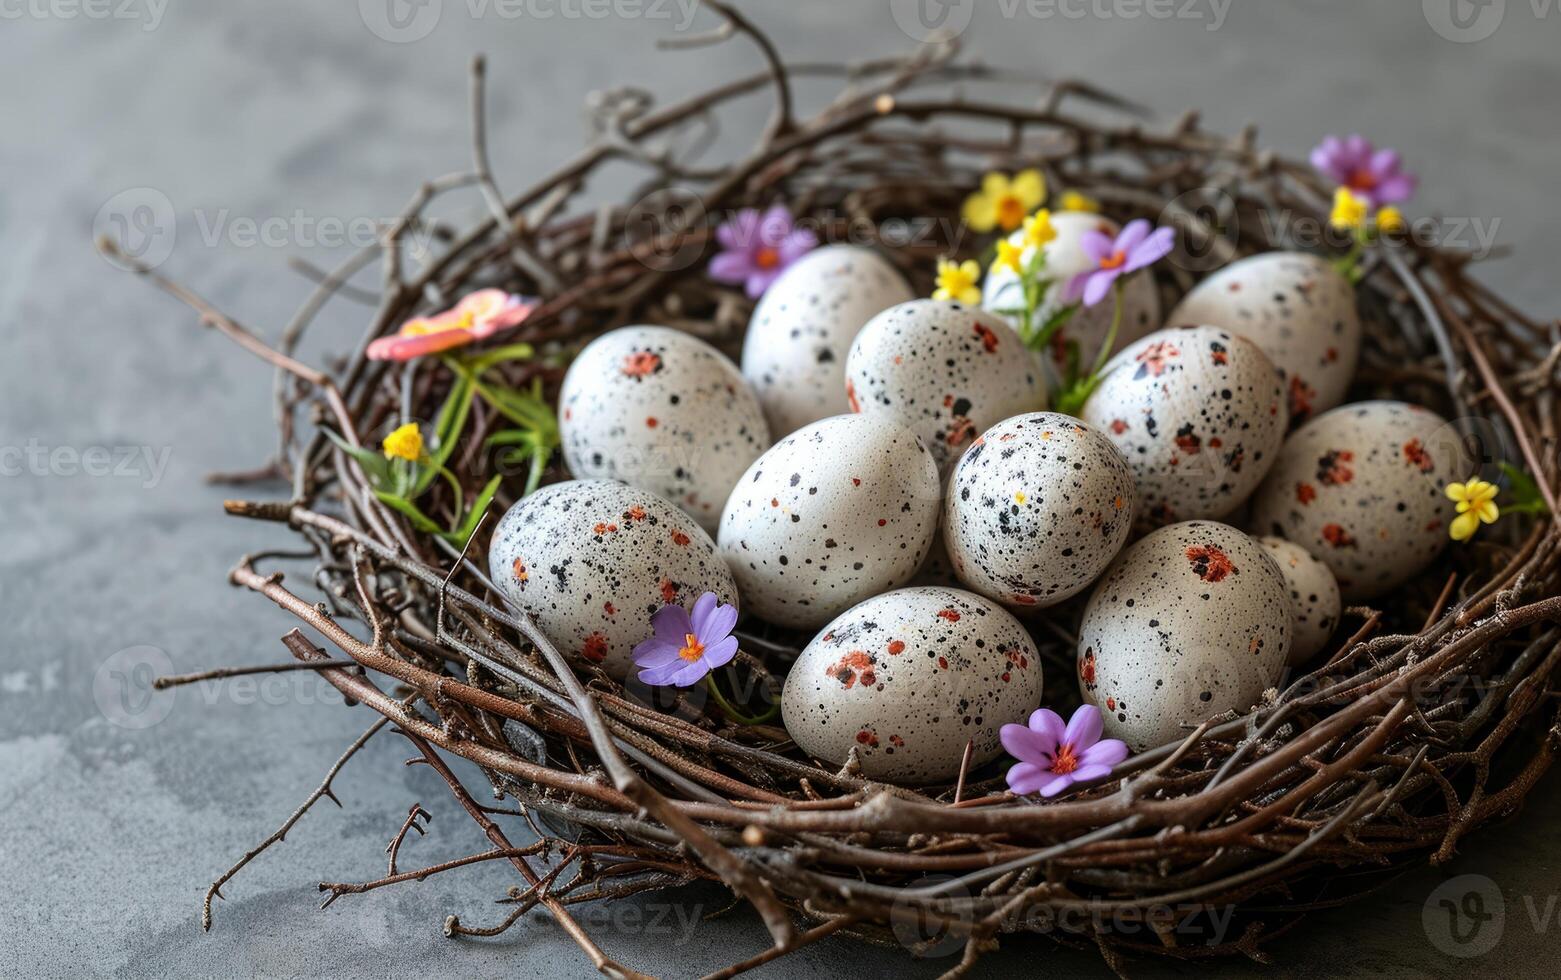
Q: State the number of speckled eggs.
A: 13